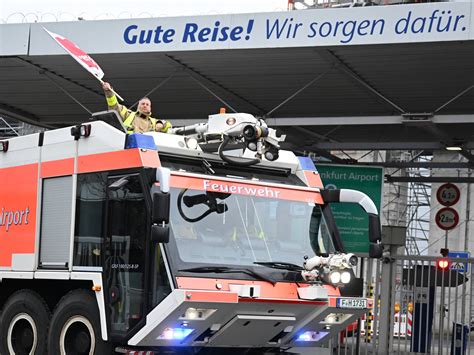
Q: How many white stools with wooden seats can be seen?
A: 0